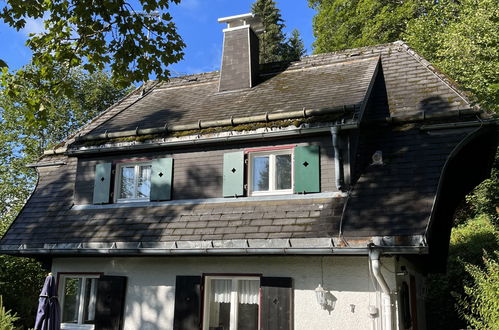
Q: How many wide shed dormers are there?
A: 1